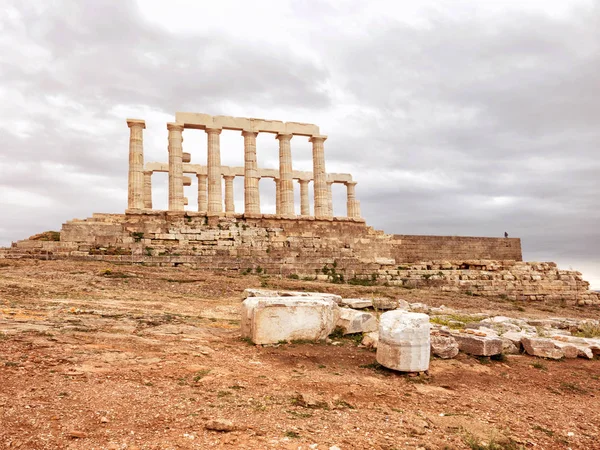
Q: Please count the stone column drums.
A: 1